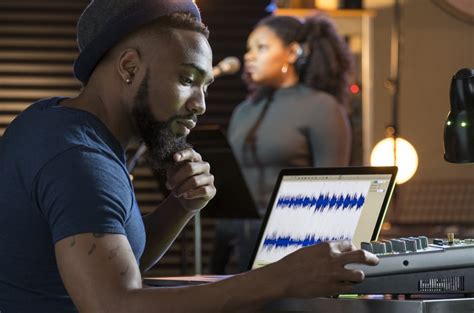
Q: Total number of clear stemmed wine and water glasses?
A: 0